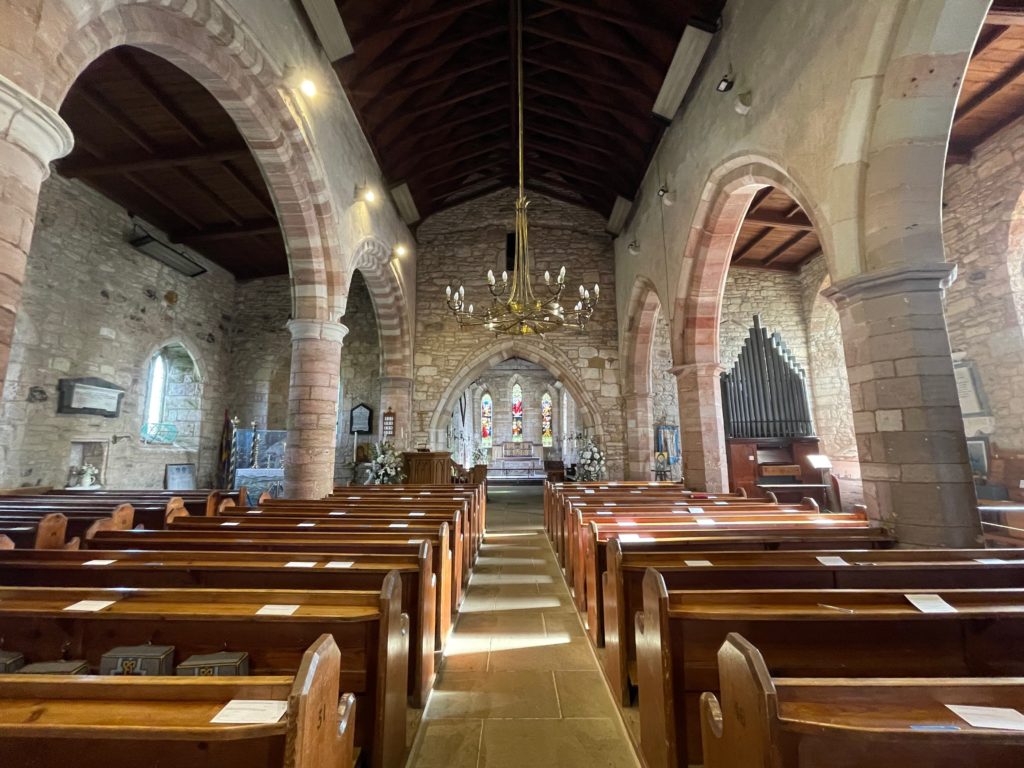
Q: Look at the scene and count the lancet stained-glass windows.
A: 3